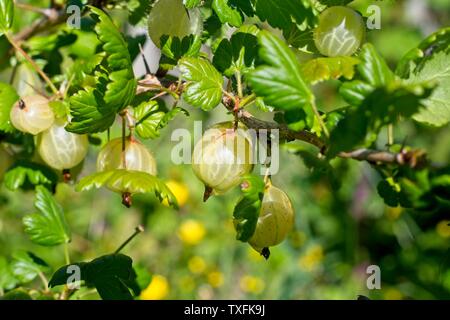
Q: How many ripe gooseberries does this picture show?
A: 7